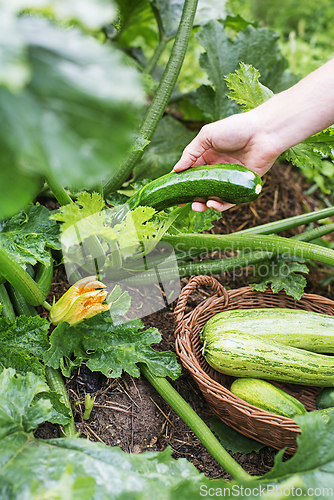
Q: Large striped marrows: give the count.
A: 2